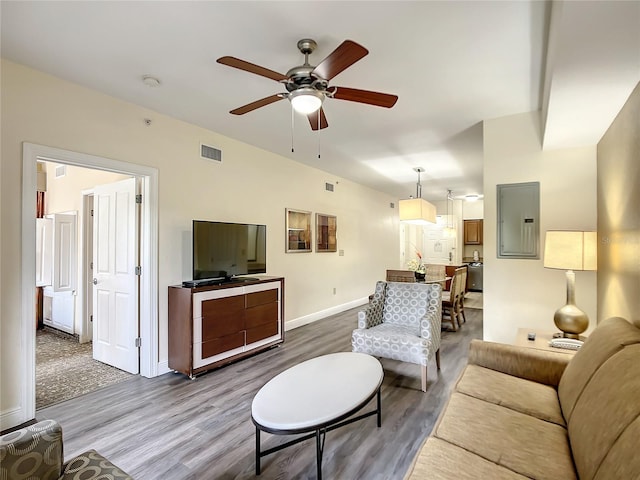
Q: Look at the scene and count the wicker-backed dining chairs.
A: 4